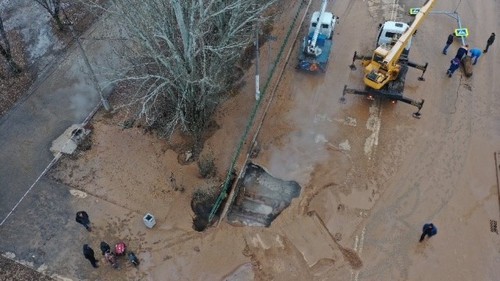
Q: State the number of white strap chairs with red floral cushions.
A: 0